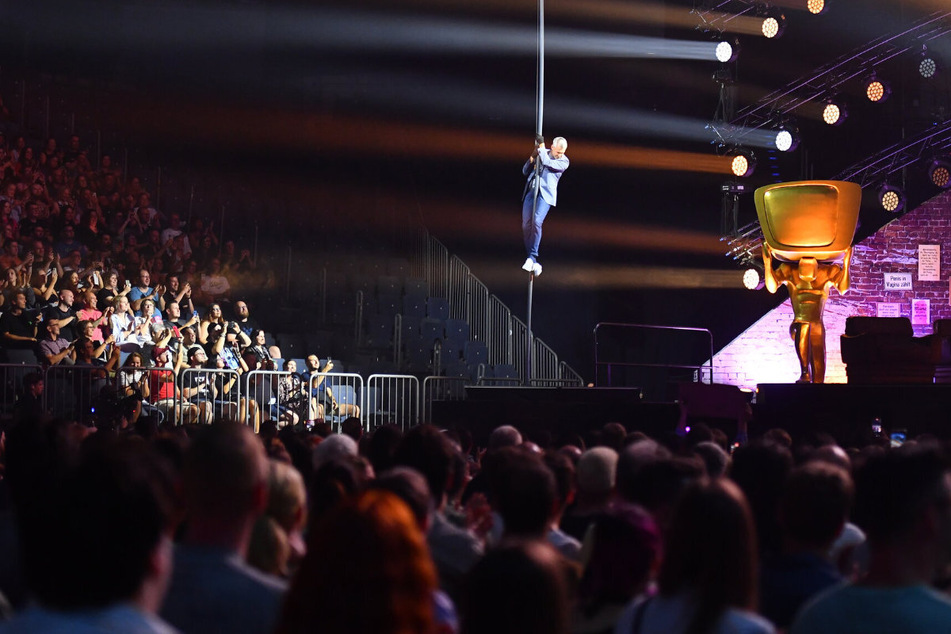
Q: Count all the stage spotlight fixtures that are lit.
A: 11